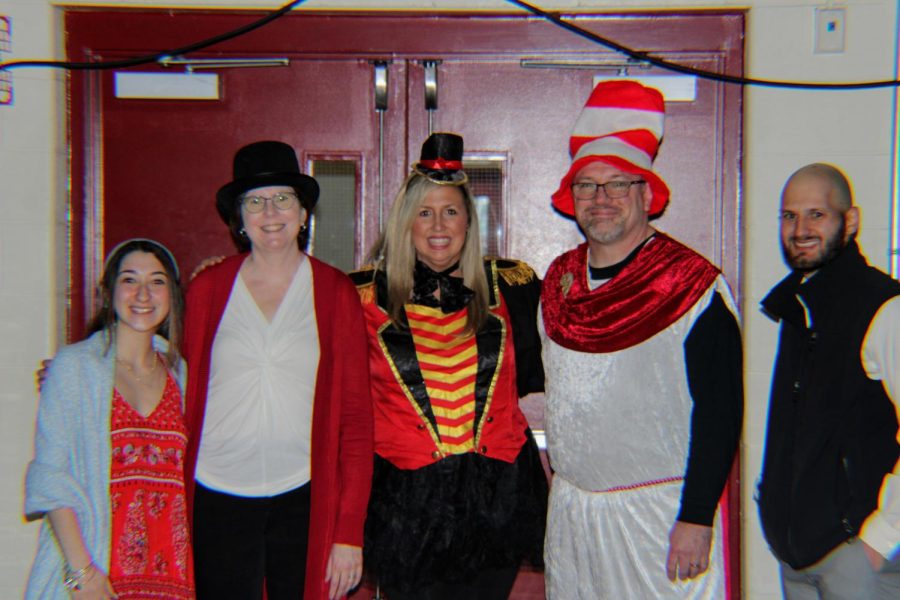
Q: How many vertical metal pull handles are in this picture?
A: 2